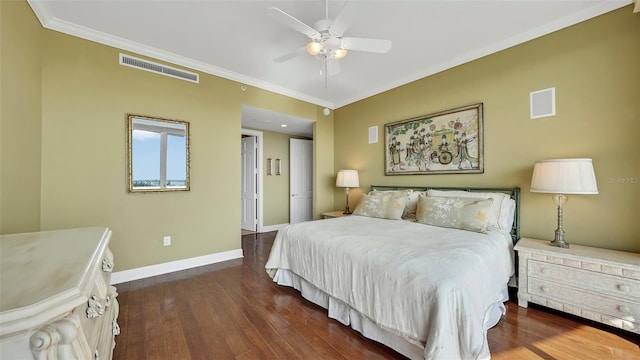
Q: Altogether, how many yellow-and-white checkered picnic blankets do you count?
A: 0